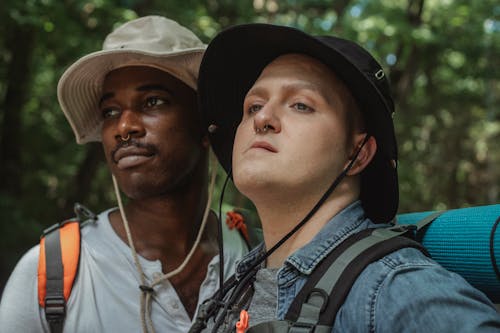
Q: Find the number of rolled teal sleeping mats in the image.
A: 1